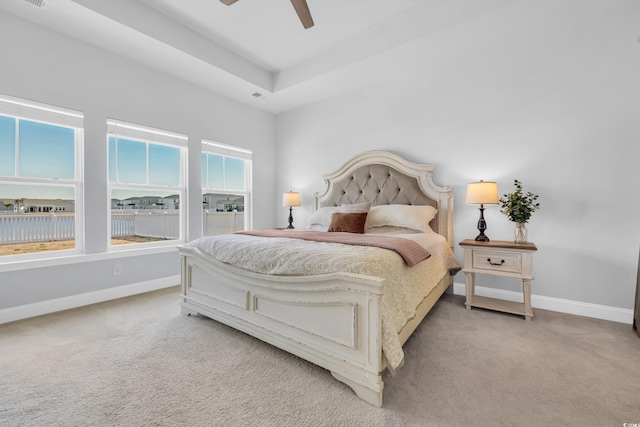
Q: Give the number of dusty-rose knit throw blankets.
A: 1